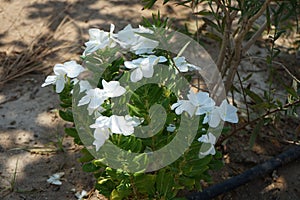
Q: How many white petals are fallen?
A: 2